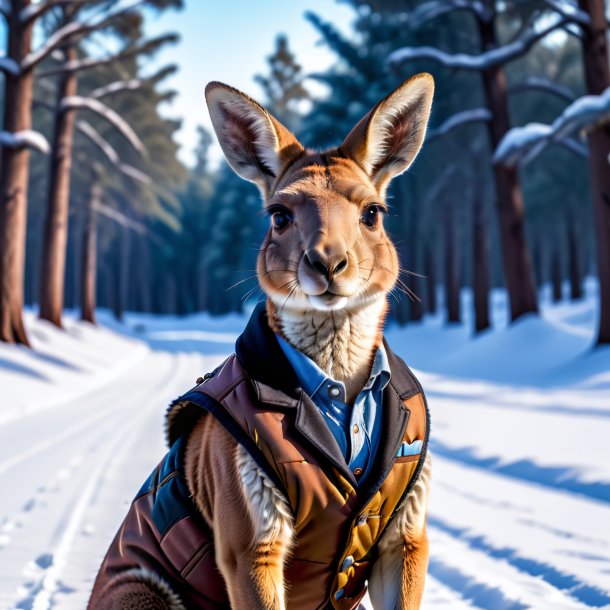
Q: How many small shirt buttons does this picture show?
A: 3